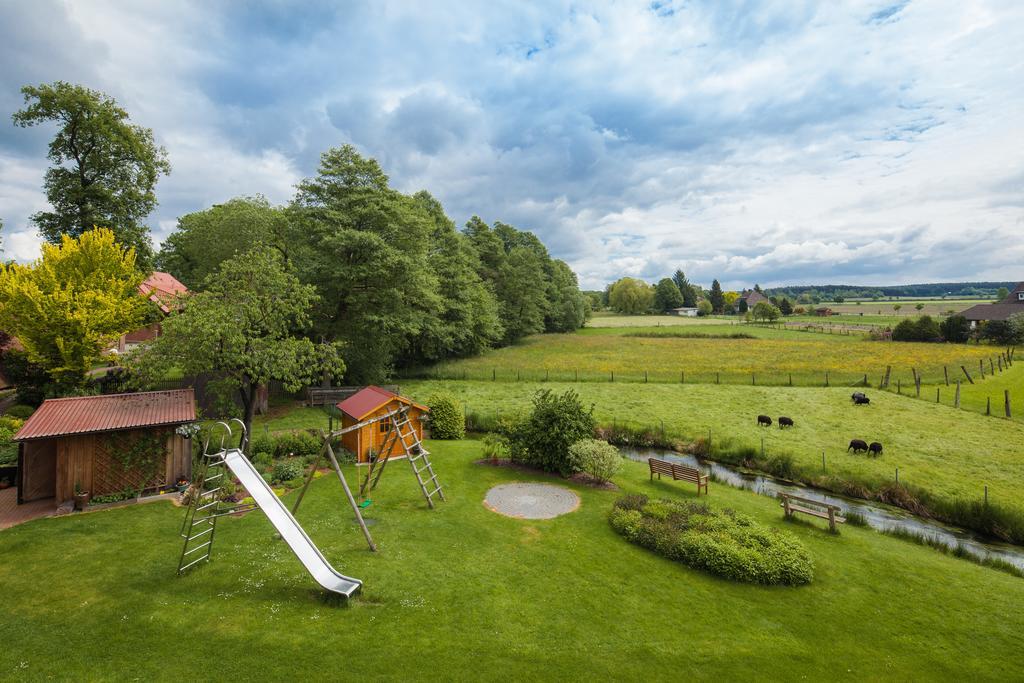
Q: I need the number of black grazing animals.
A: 6